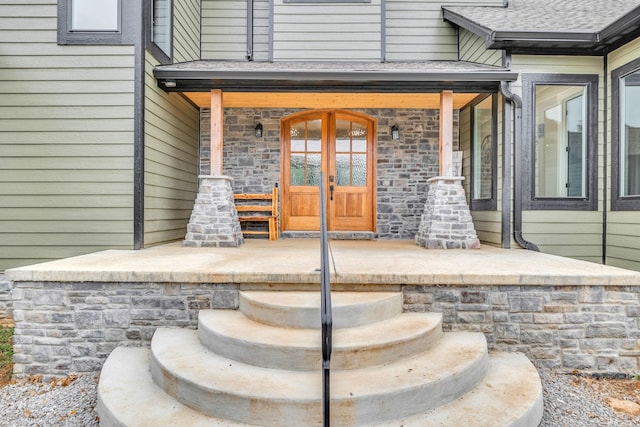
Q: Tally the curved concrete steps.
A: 4